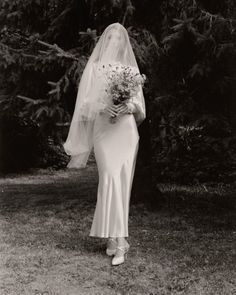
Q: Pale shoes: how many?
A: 2